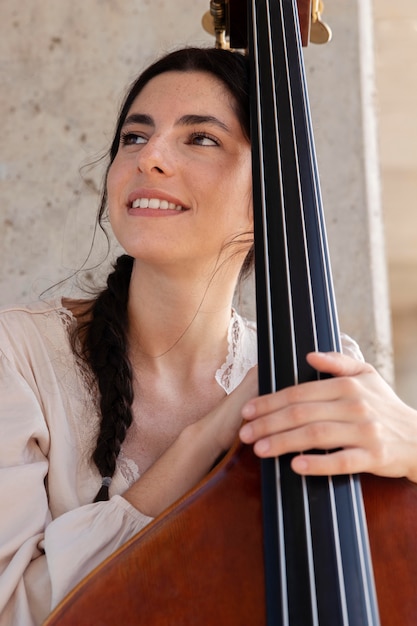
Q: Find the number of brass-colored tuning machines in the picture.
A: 2